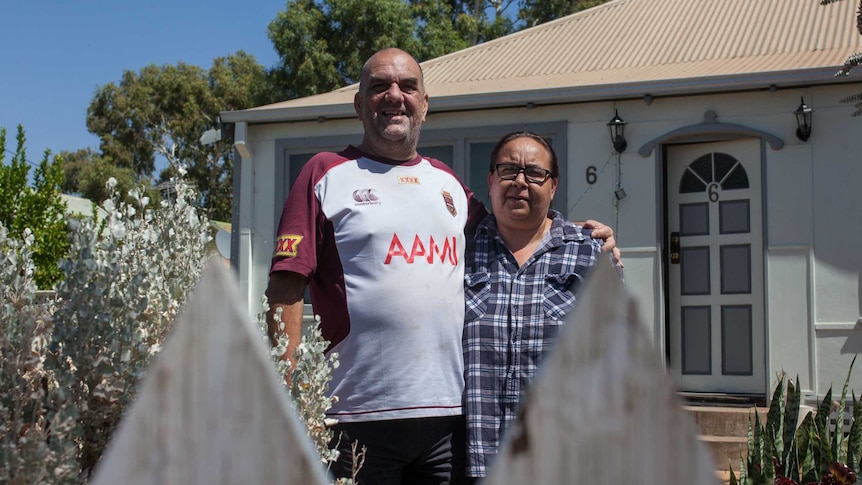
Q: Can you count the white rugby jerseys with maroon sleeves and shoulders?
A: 1